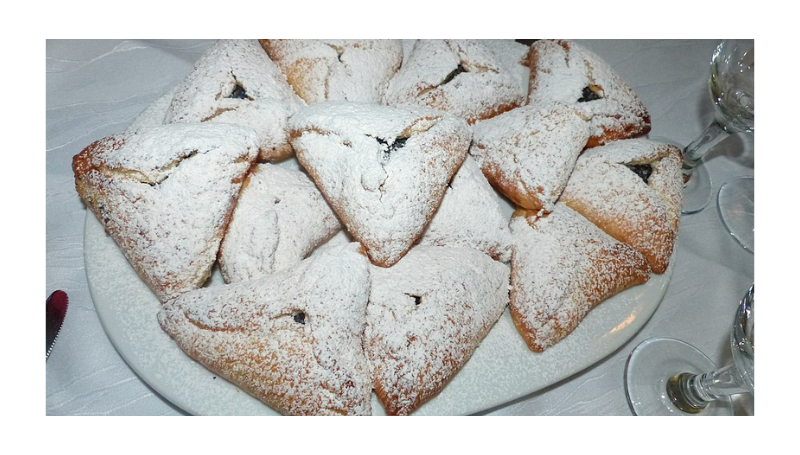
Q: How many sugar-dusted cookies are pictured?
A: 13